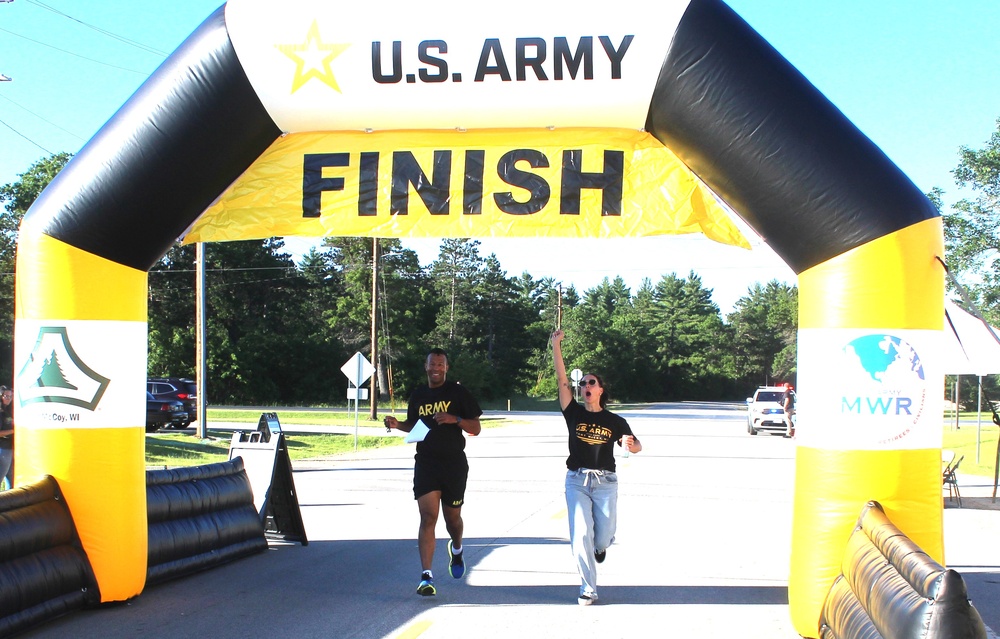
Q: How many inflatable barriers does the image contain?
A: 3